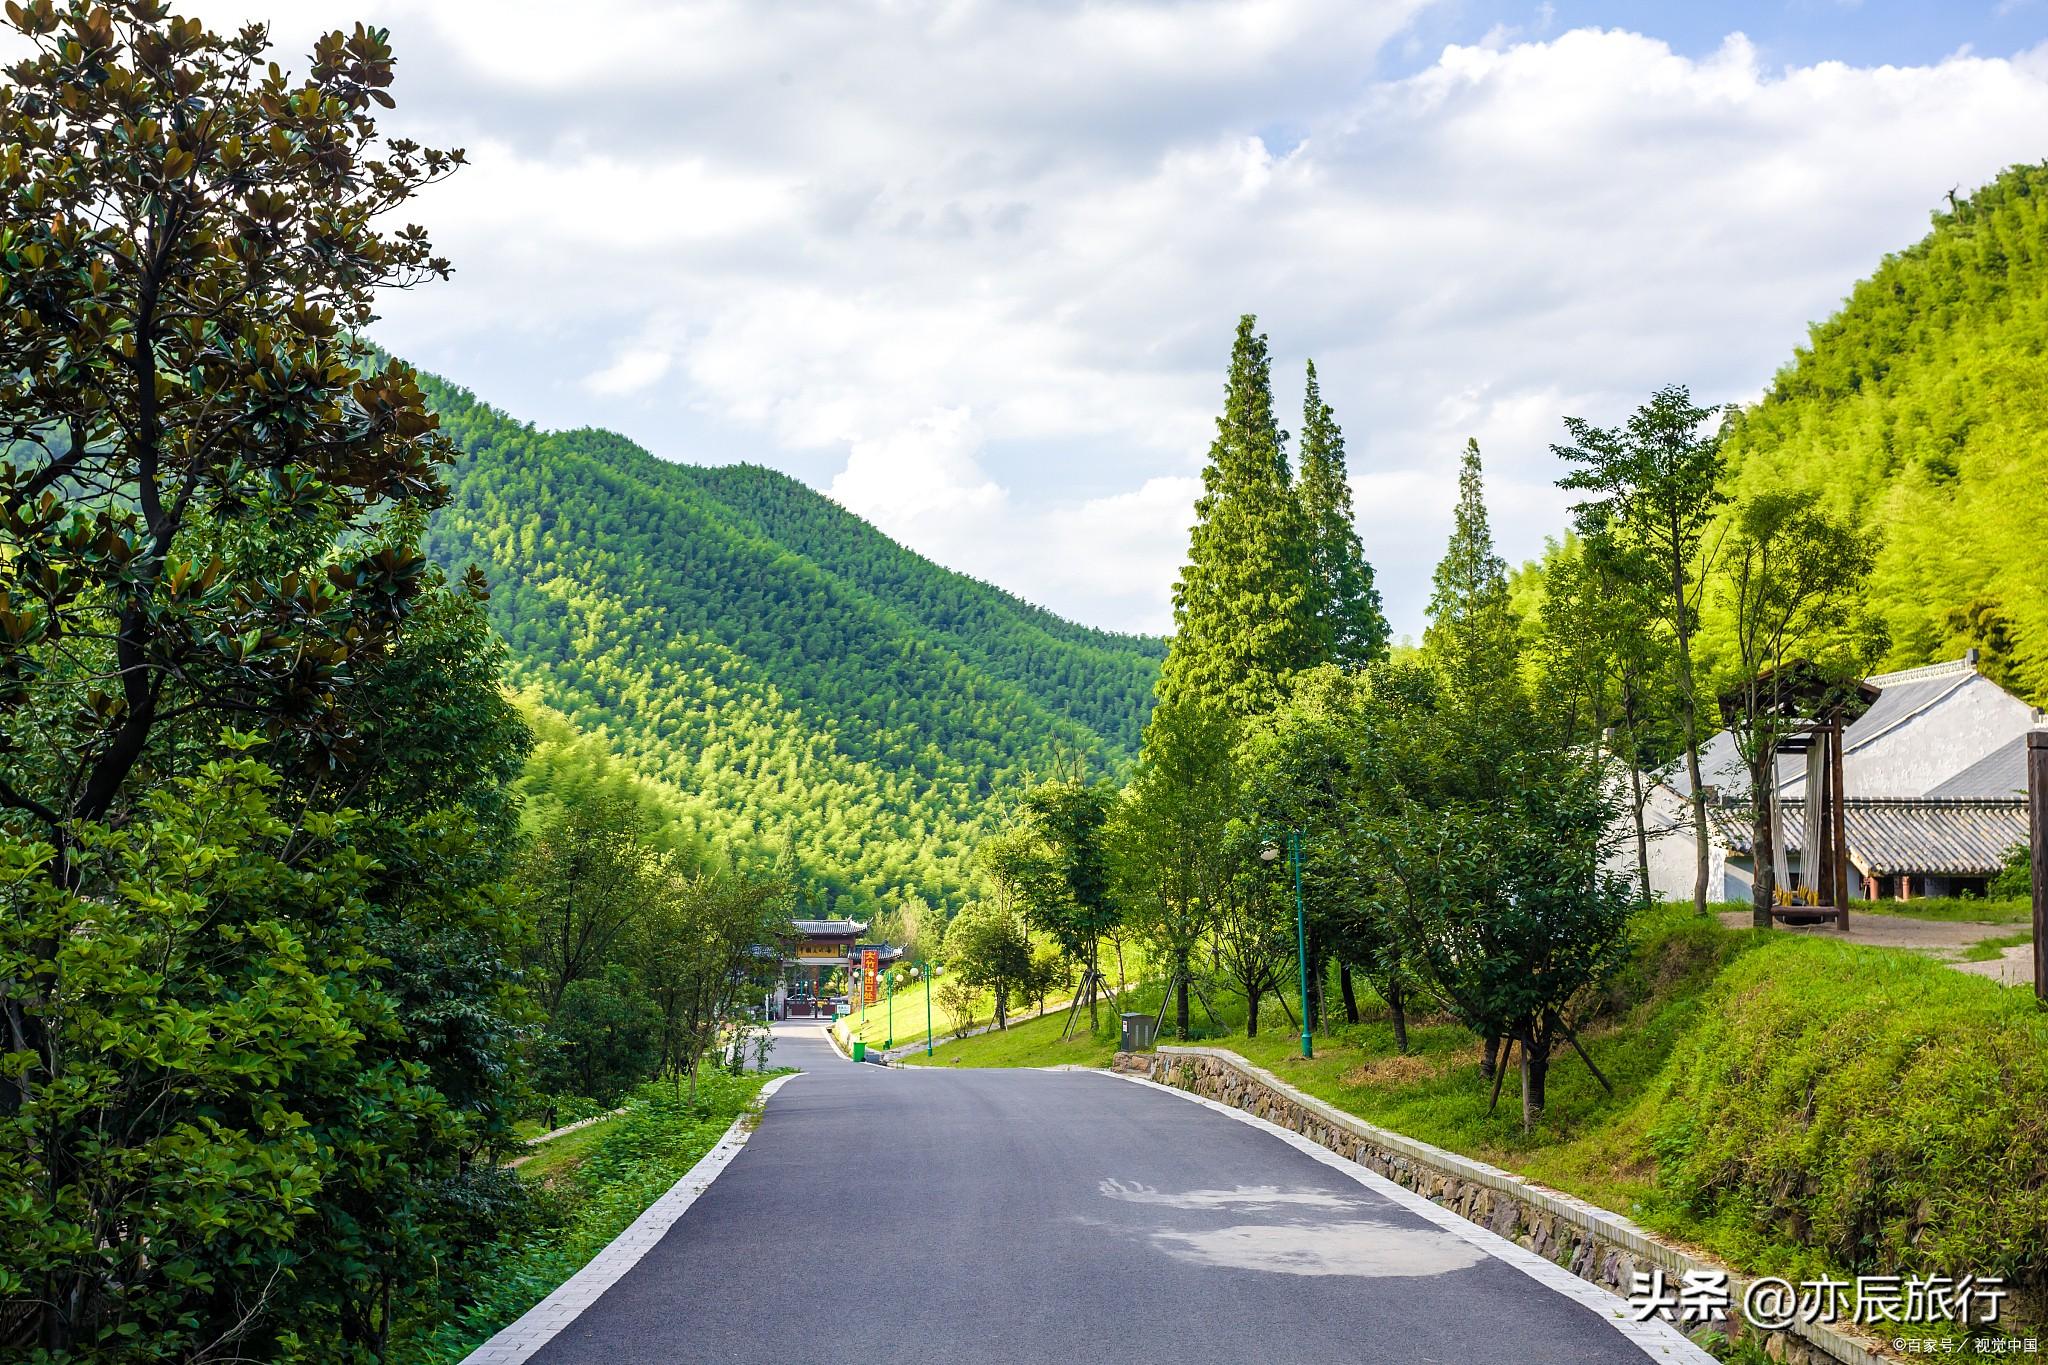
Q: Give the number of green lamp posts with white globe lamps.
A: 4